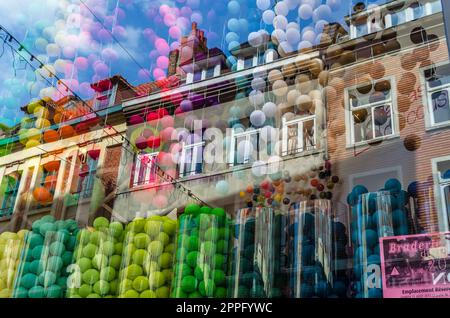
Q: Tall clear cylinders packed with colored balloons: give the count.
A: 8